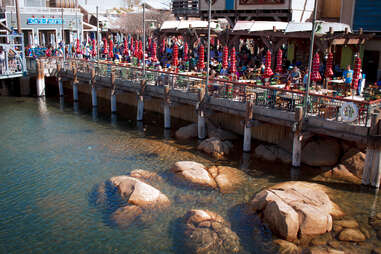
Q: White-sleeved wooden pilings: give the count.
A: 11